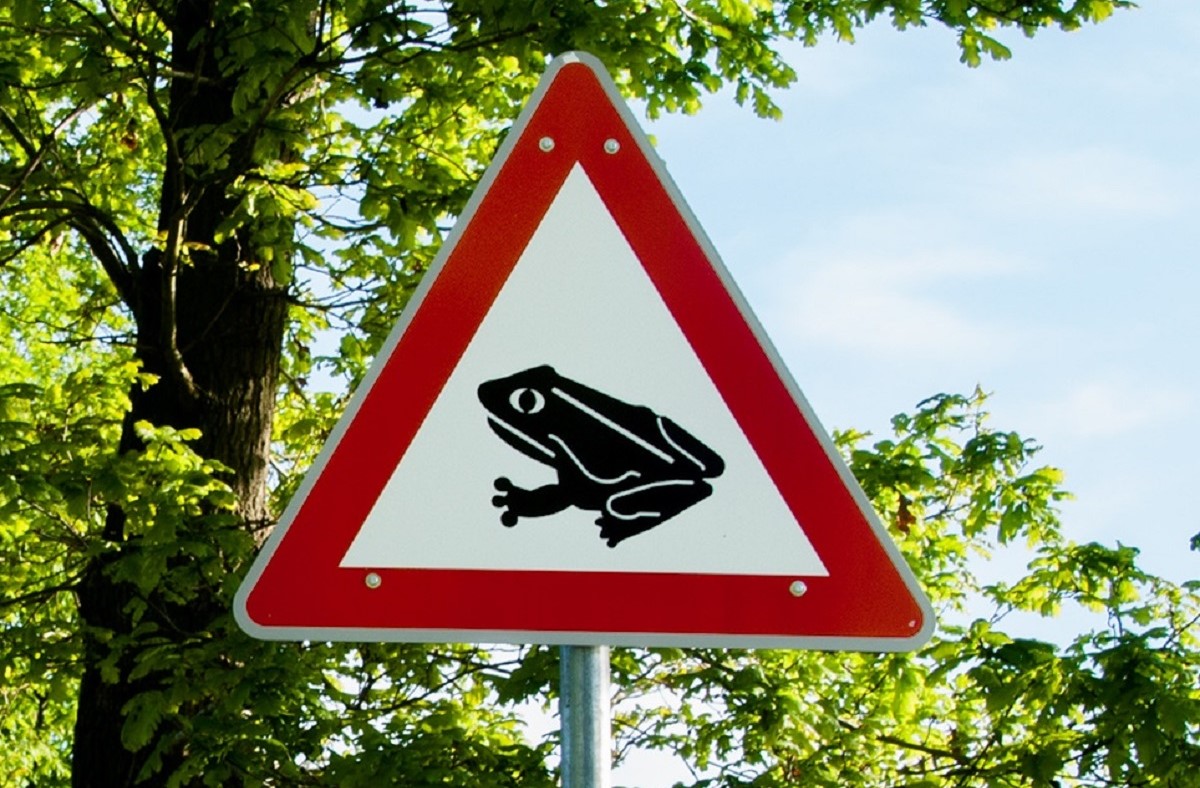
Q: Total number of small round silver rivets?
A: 4